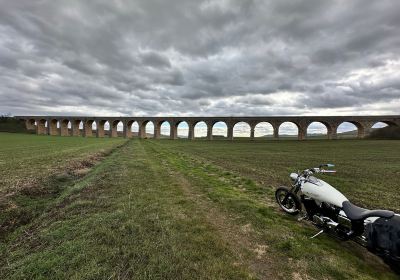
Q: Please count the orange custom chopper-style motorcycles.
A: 0